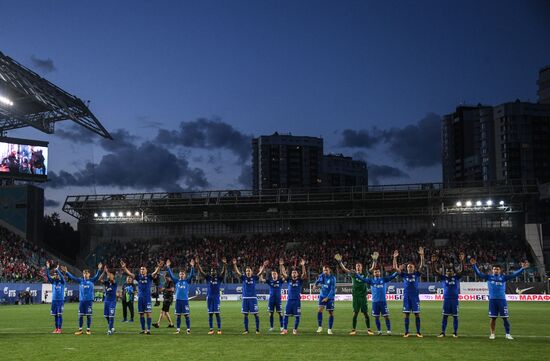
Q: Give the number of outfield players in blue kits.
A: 14